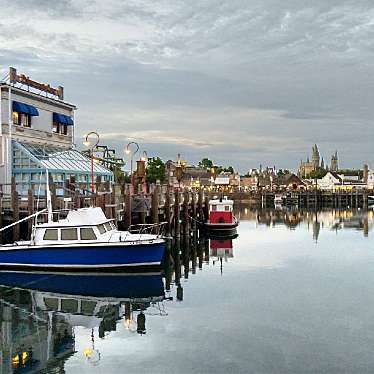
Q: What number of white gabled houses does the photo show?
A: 1